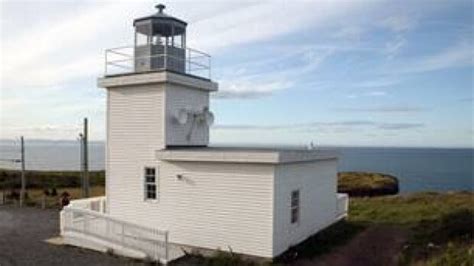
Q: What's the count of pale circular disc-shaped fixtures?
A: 2